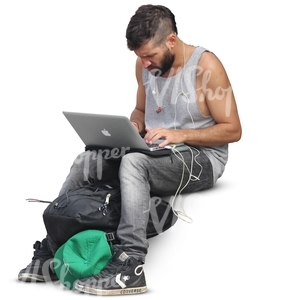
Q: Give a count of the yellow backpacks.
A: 0